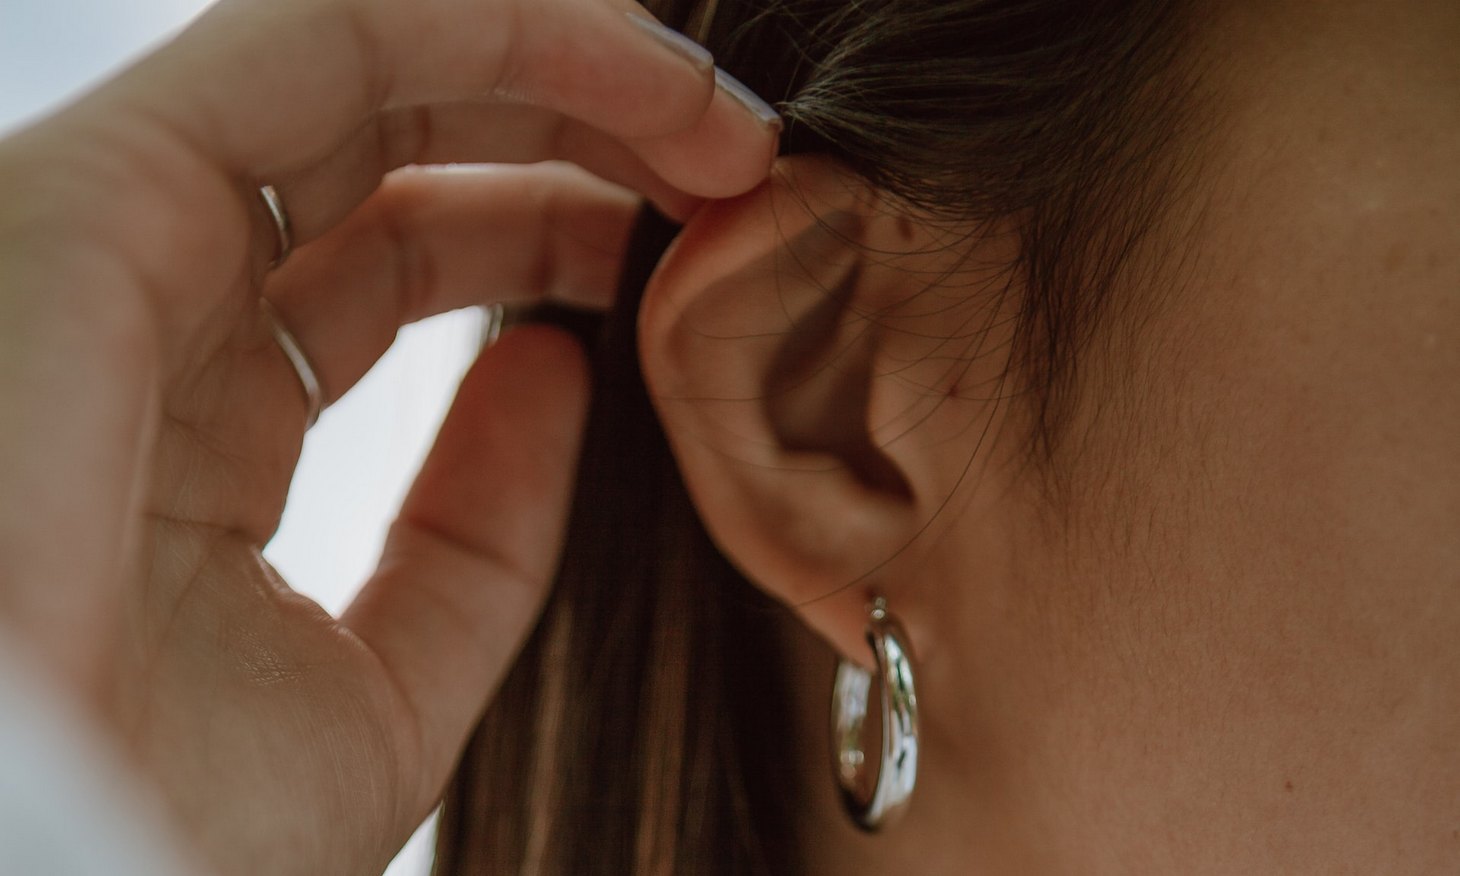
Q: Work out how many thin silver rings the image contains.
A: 2